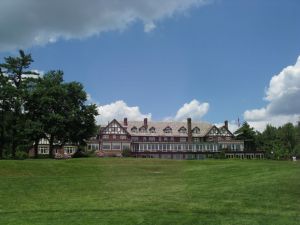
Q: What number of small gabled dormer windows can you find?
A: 6